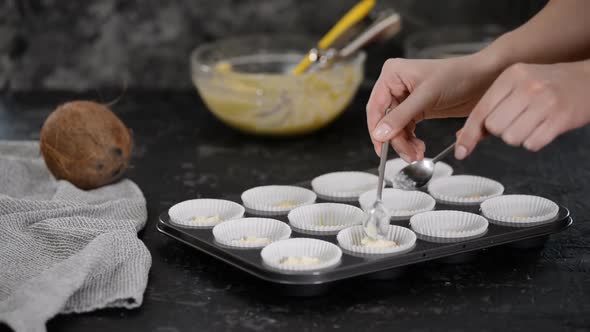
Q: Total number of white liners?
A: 12